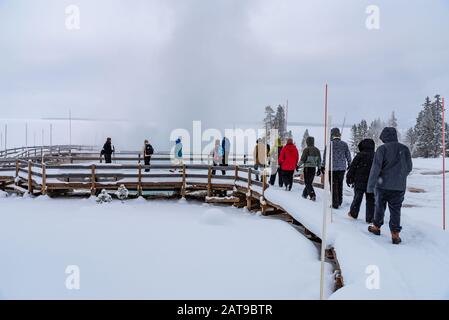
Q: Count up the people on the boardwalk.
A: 12